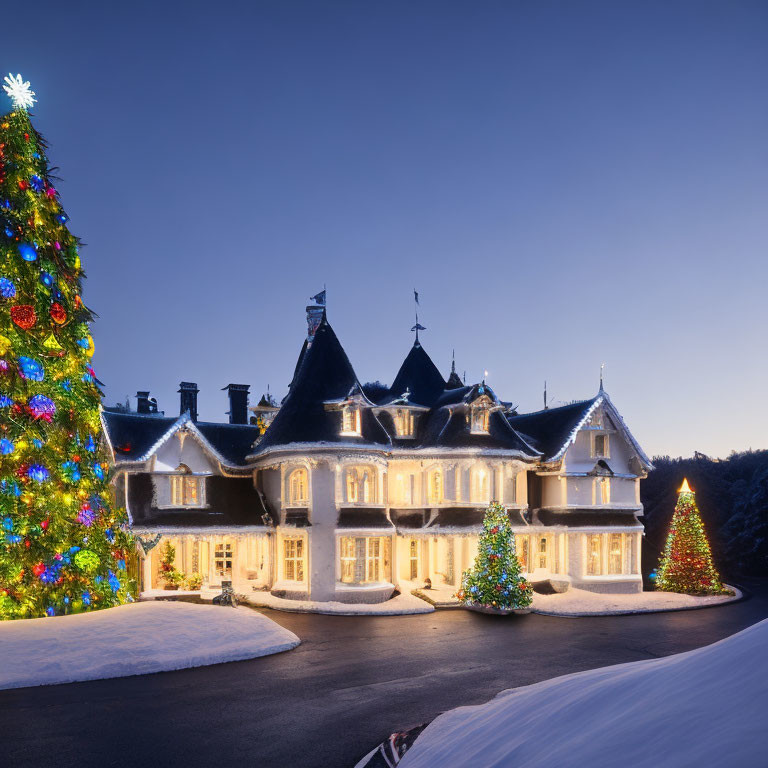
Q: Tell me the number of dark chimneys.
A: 3